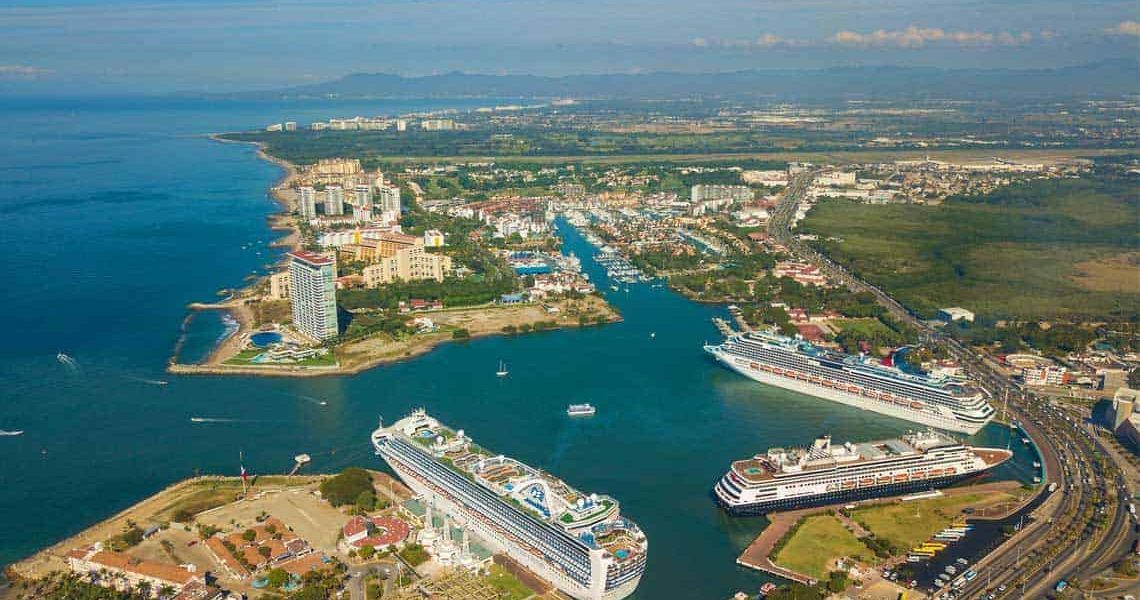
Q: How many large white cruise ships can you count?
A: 3